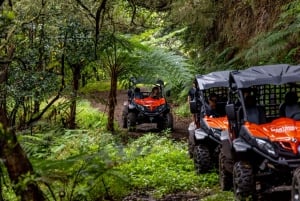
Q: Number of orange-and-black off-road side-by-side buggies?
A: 3